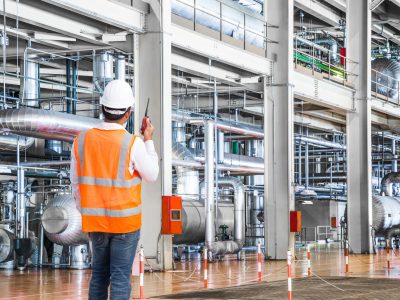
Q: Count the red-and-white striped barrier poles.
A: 7